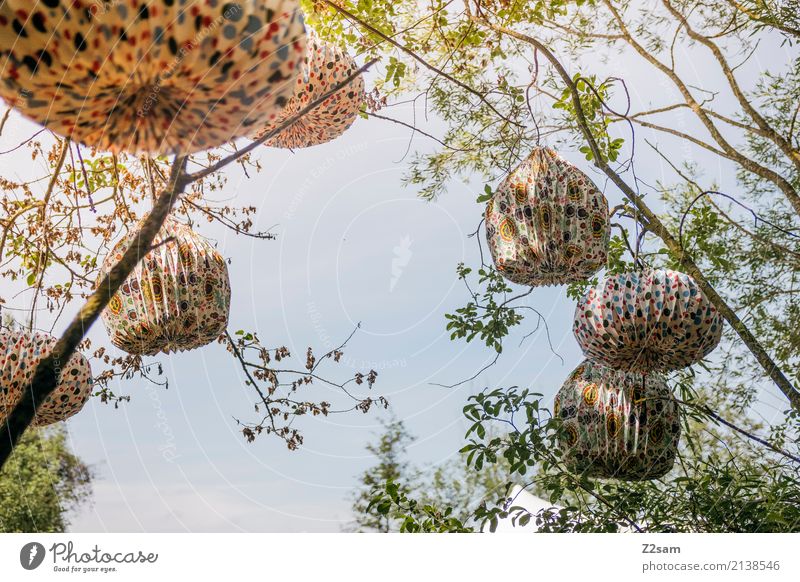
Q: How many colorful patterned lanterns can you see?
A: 7